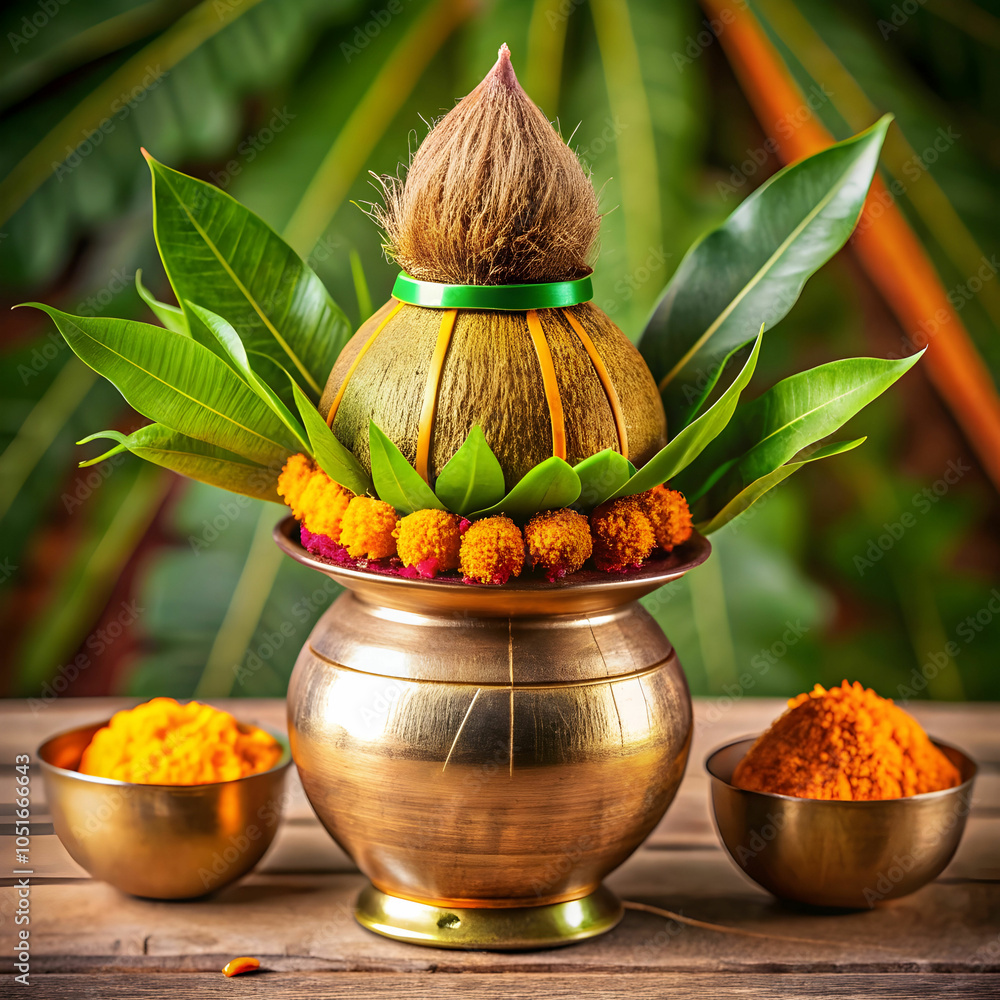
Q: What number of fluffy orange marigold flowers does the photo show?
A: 8